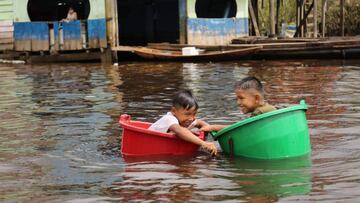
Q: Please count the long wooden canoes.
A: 1